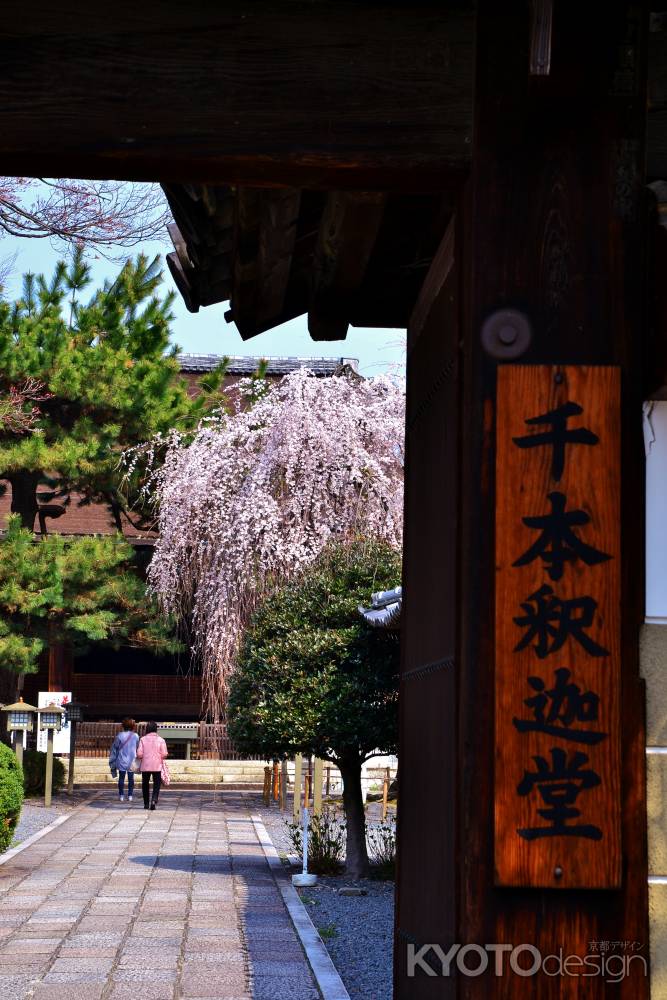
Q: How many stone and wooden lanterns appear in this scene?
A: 3